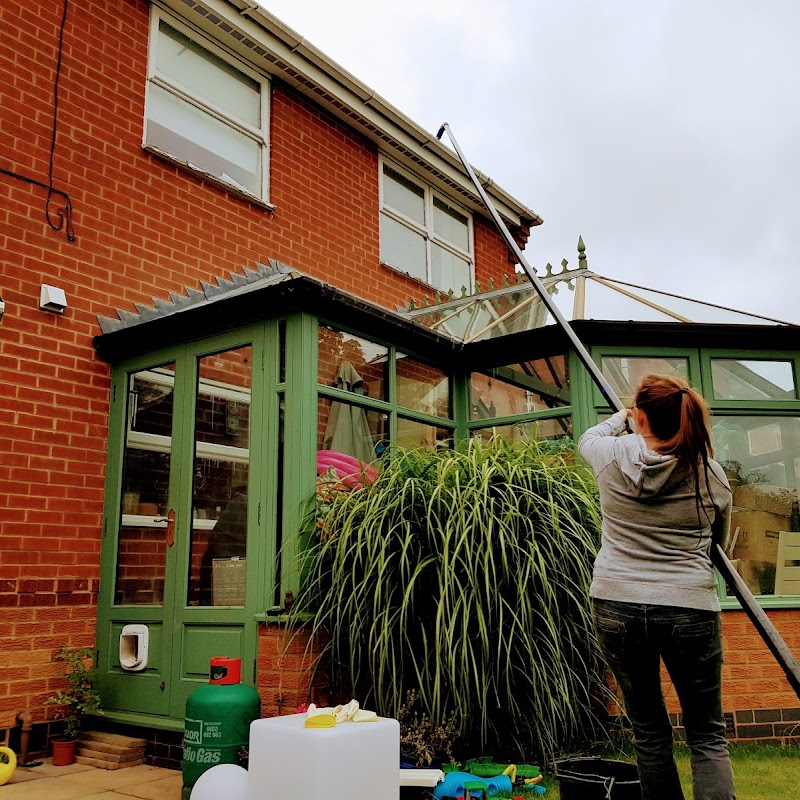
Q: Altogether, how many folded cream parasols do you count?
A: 1